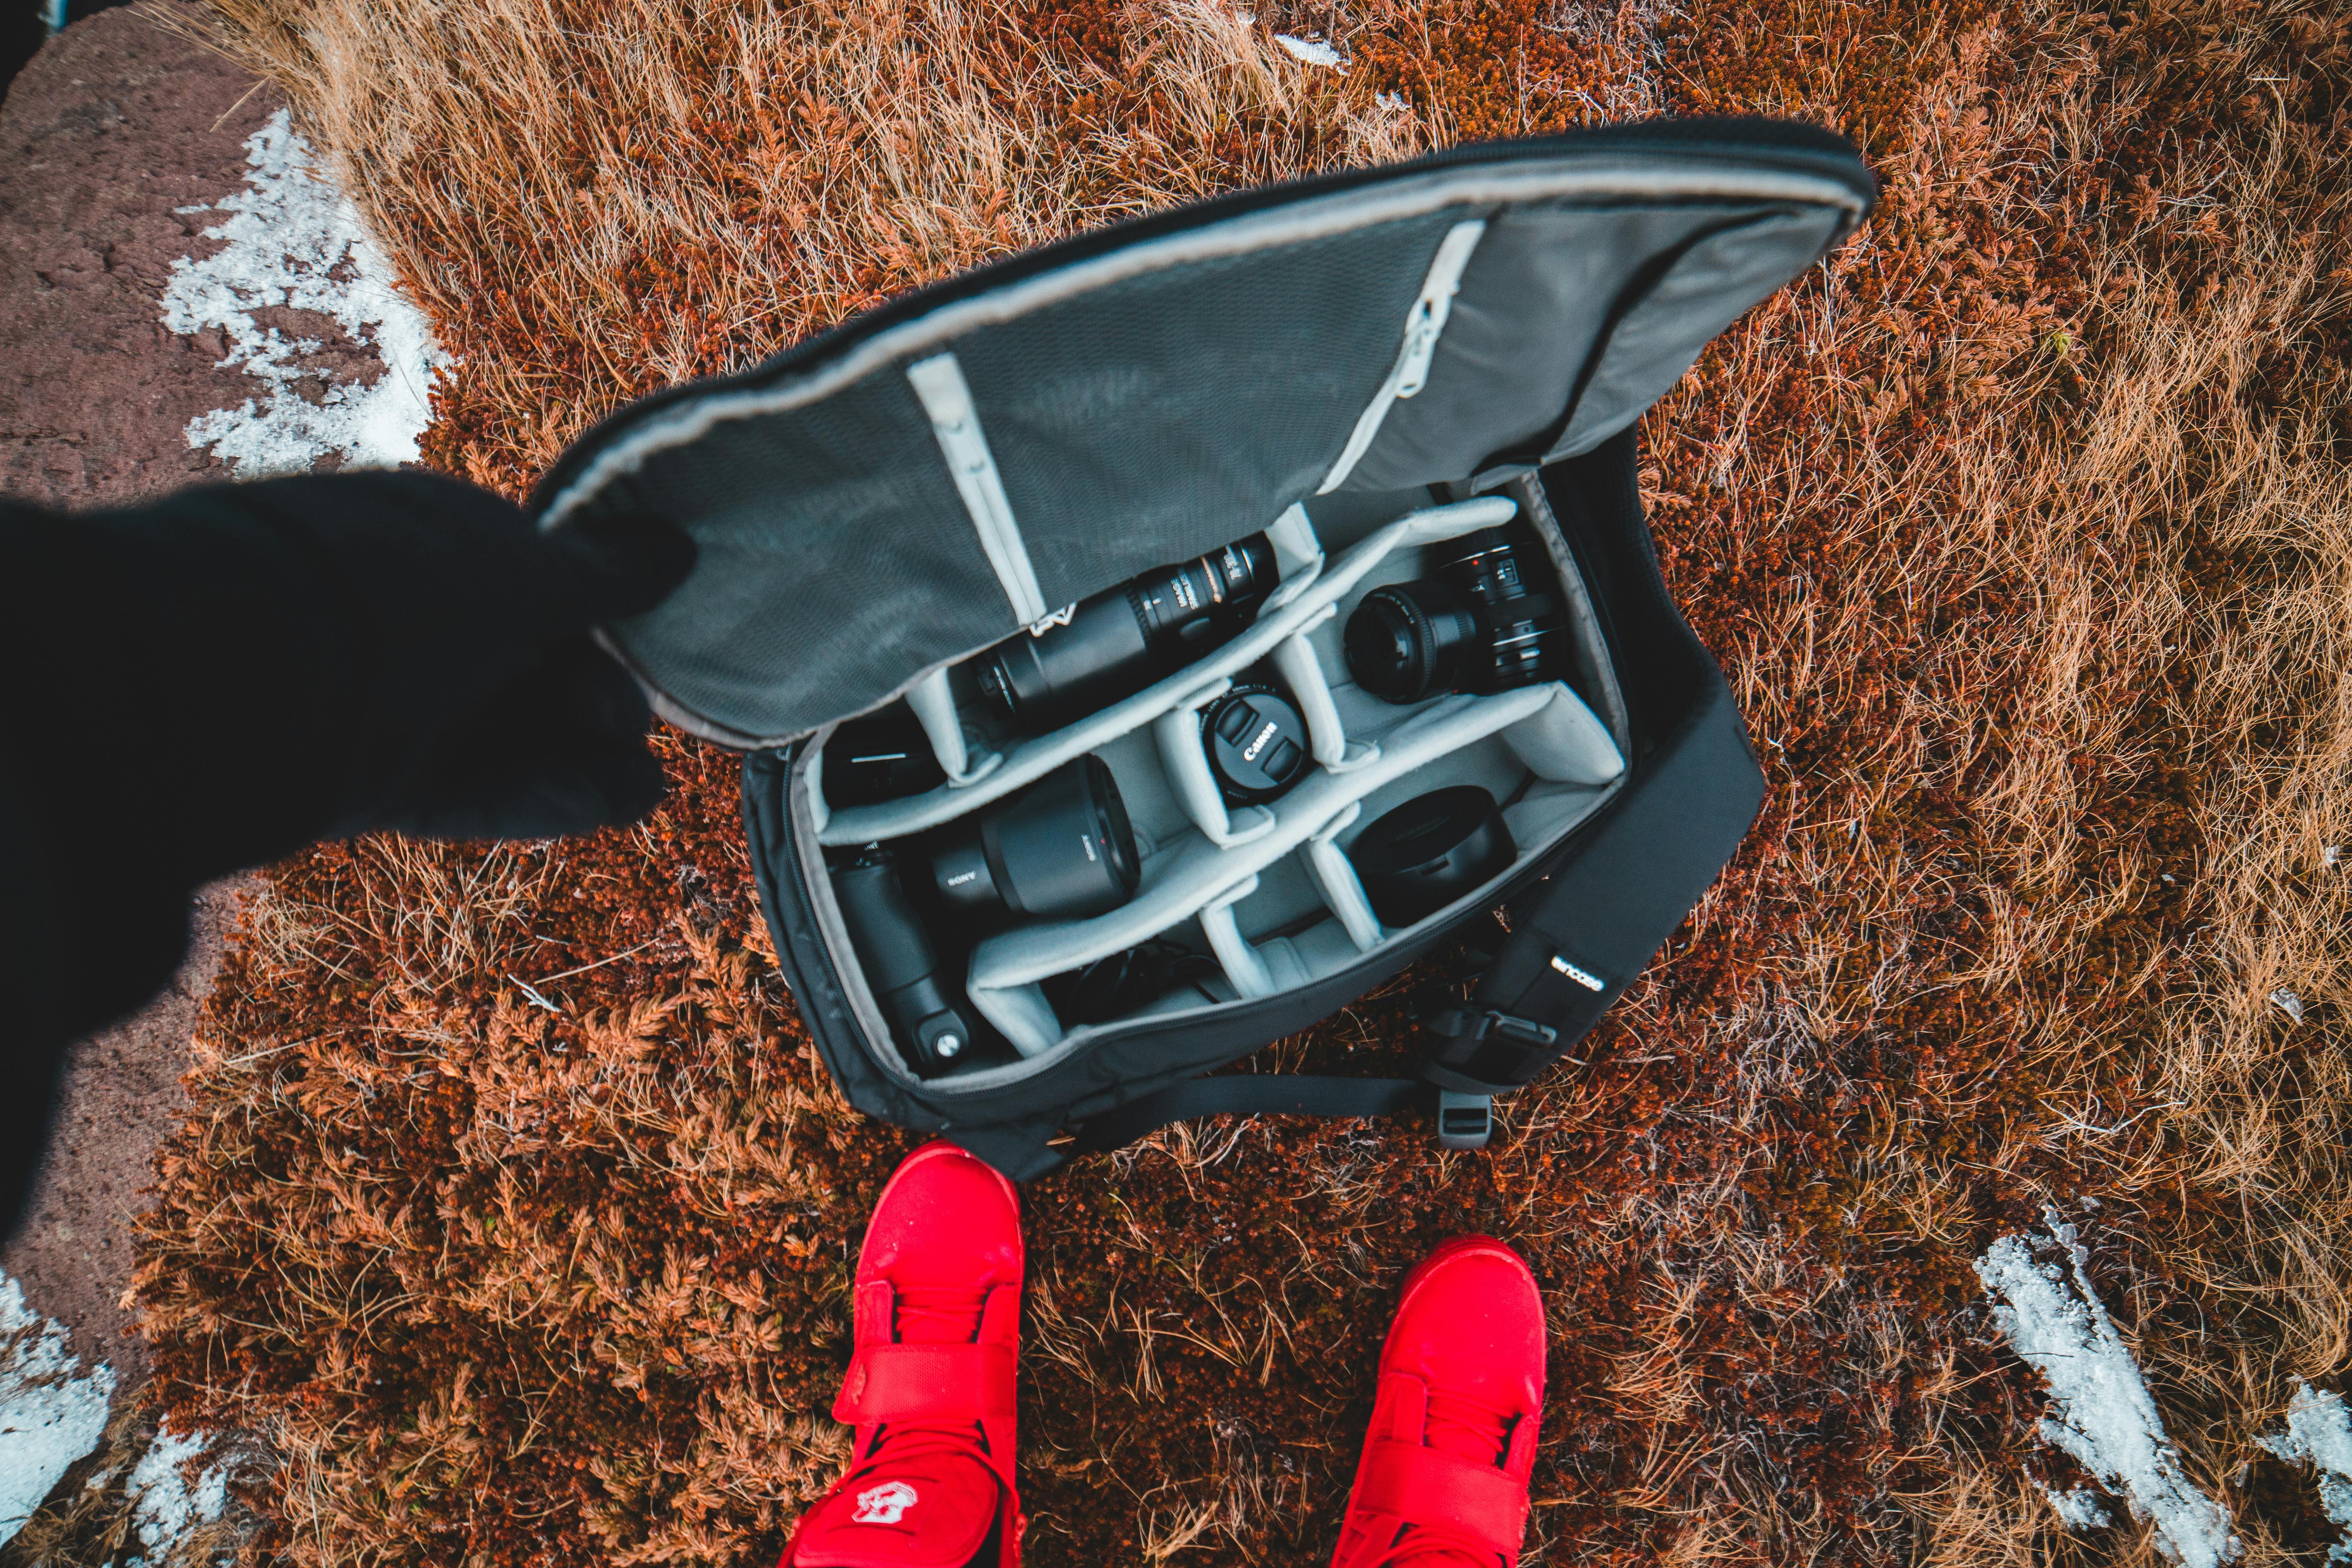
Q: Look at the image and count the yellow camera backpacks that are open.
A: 0